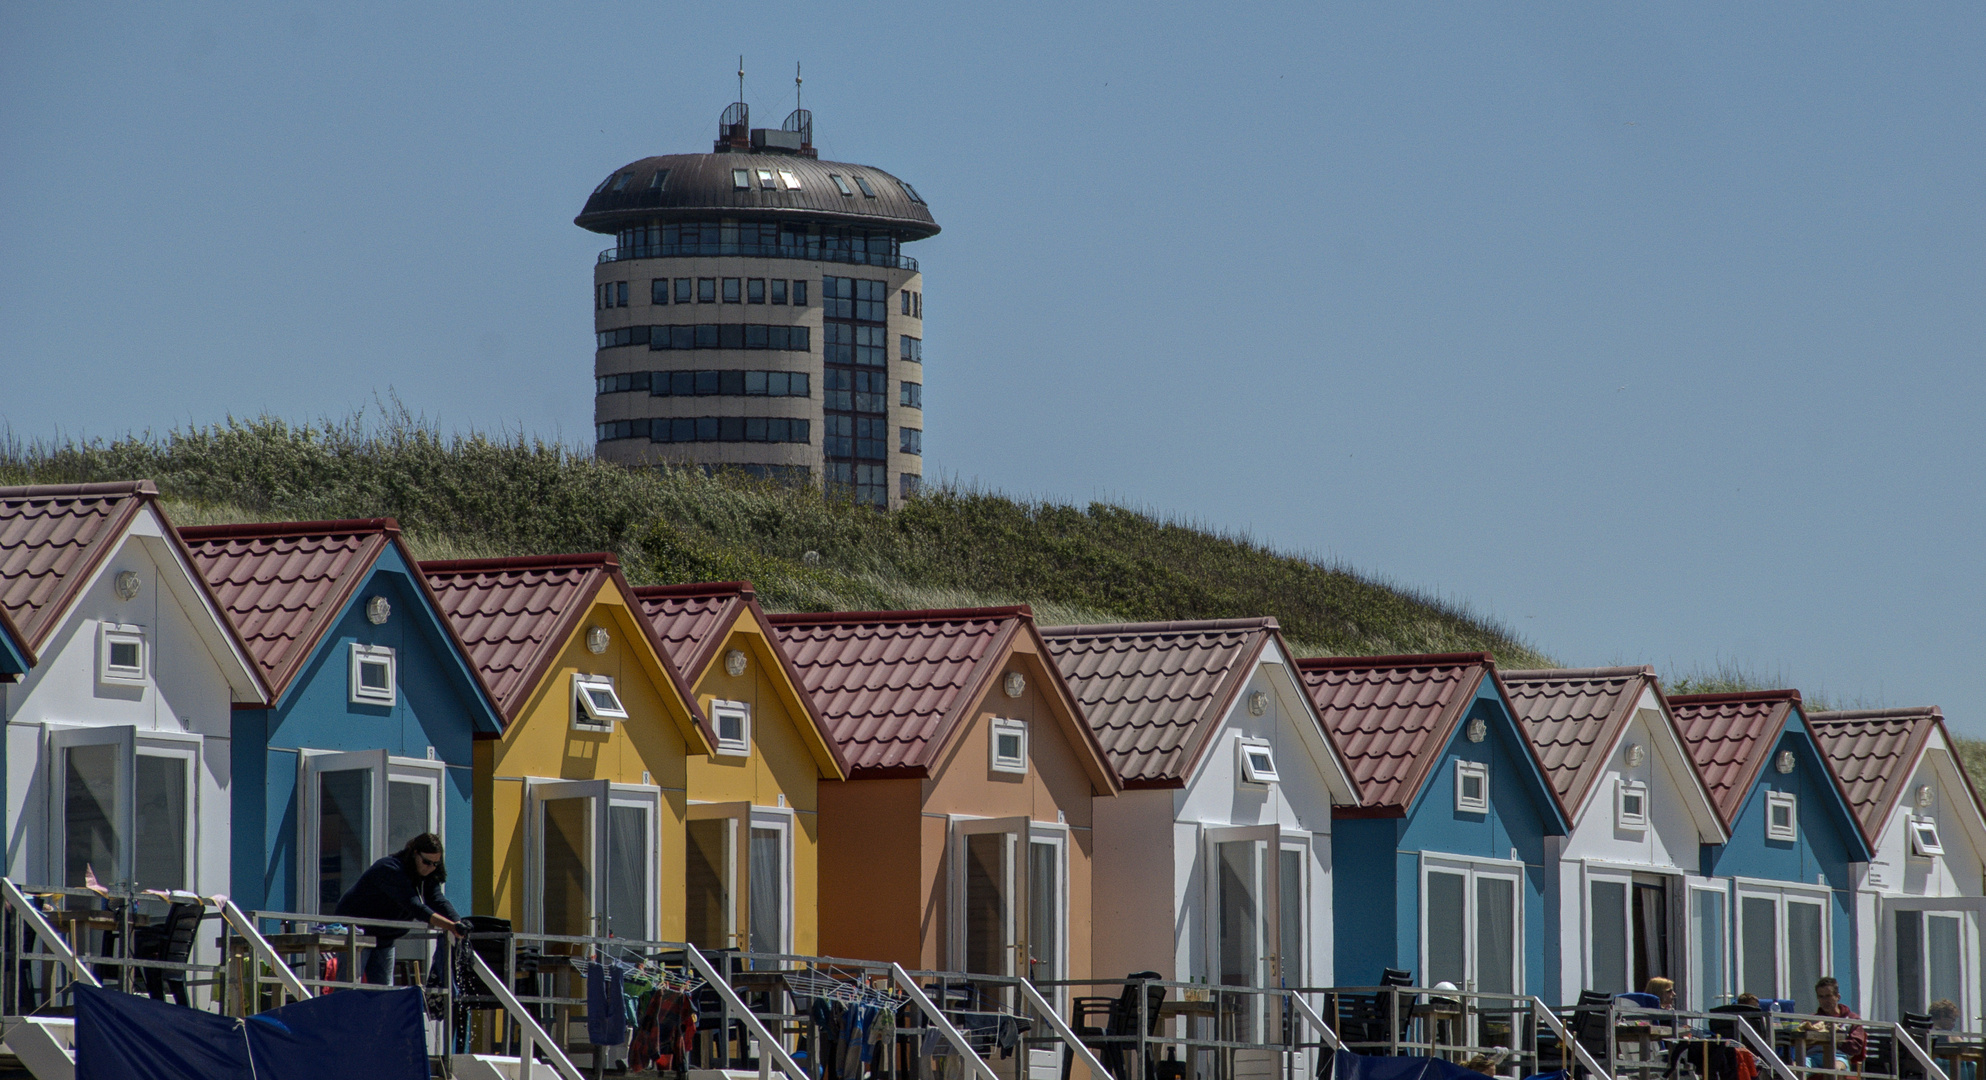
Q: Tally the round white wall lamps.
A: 10